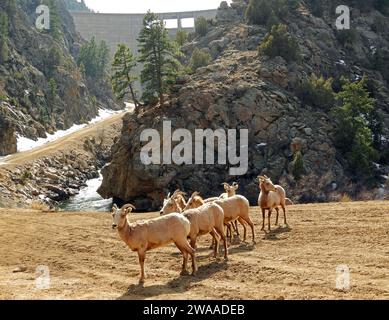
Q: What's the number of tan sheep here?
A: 6